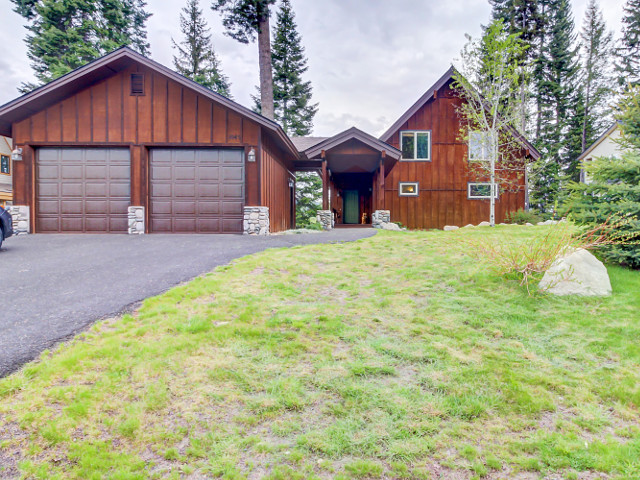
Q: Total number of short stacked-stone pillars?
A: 5